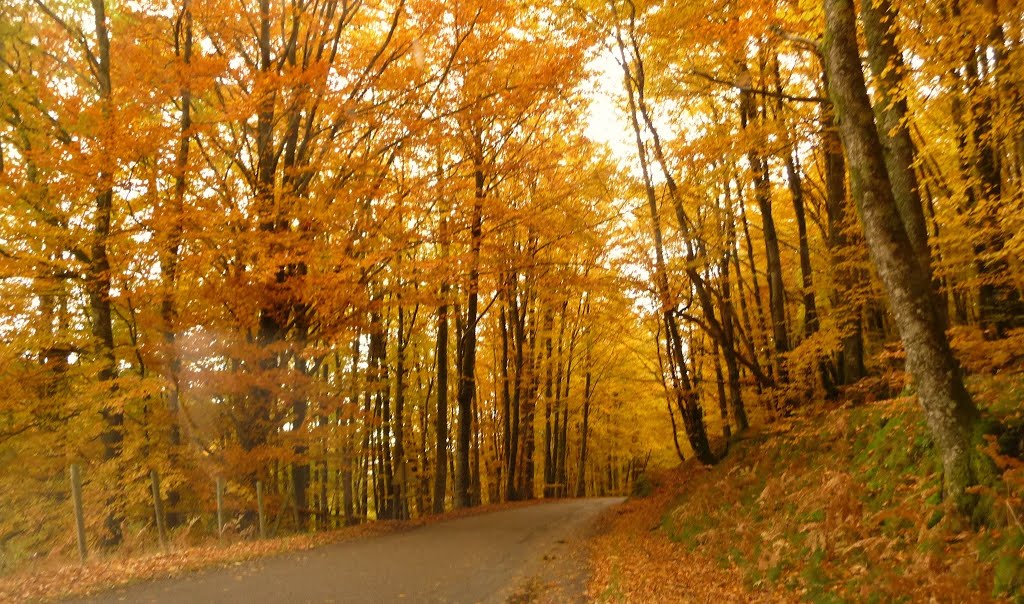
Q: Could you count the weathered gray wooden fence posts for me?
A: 4